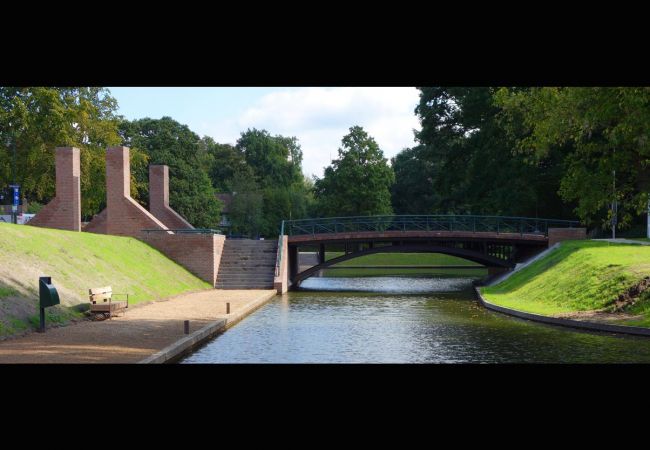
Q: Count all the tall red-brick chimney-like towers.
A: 3